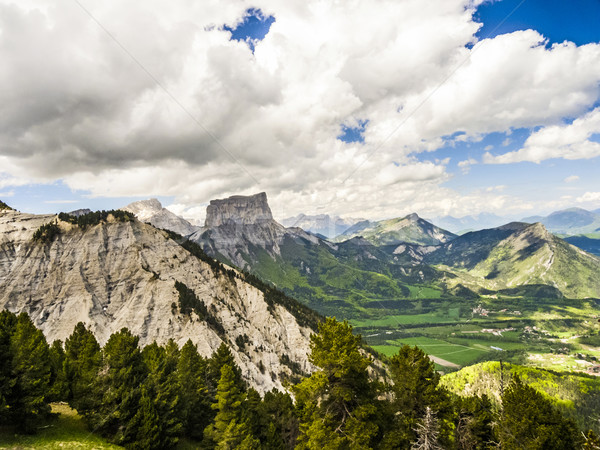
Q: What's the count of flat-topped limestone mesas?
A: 1